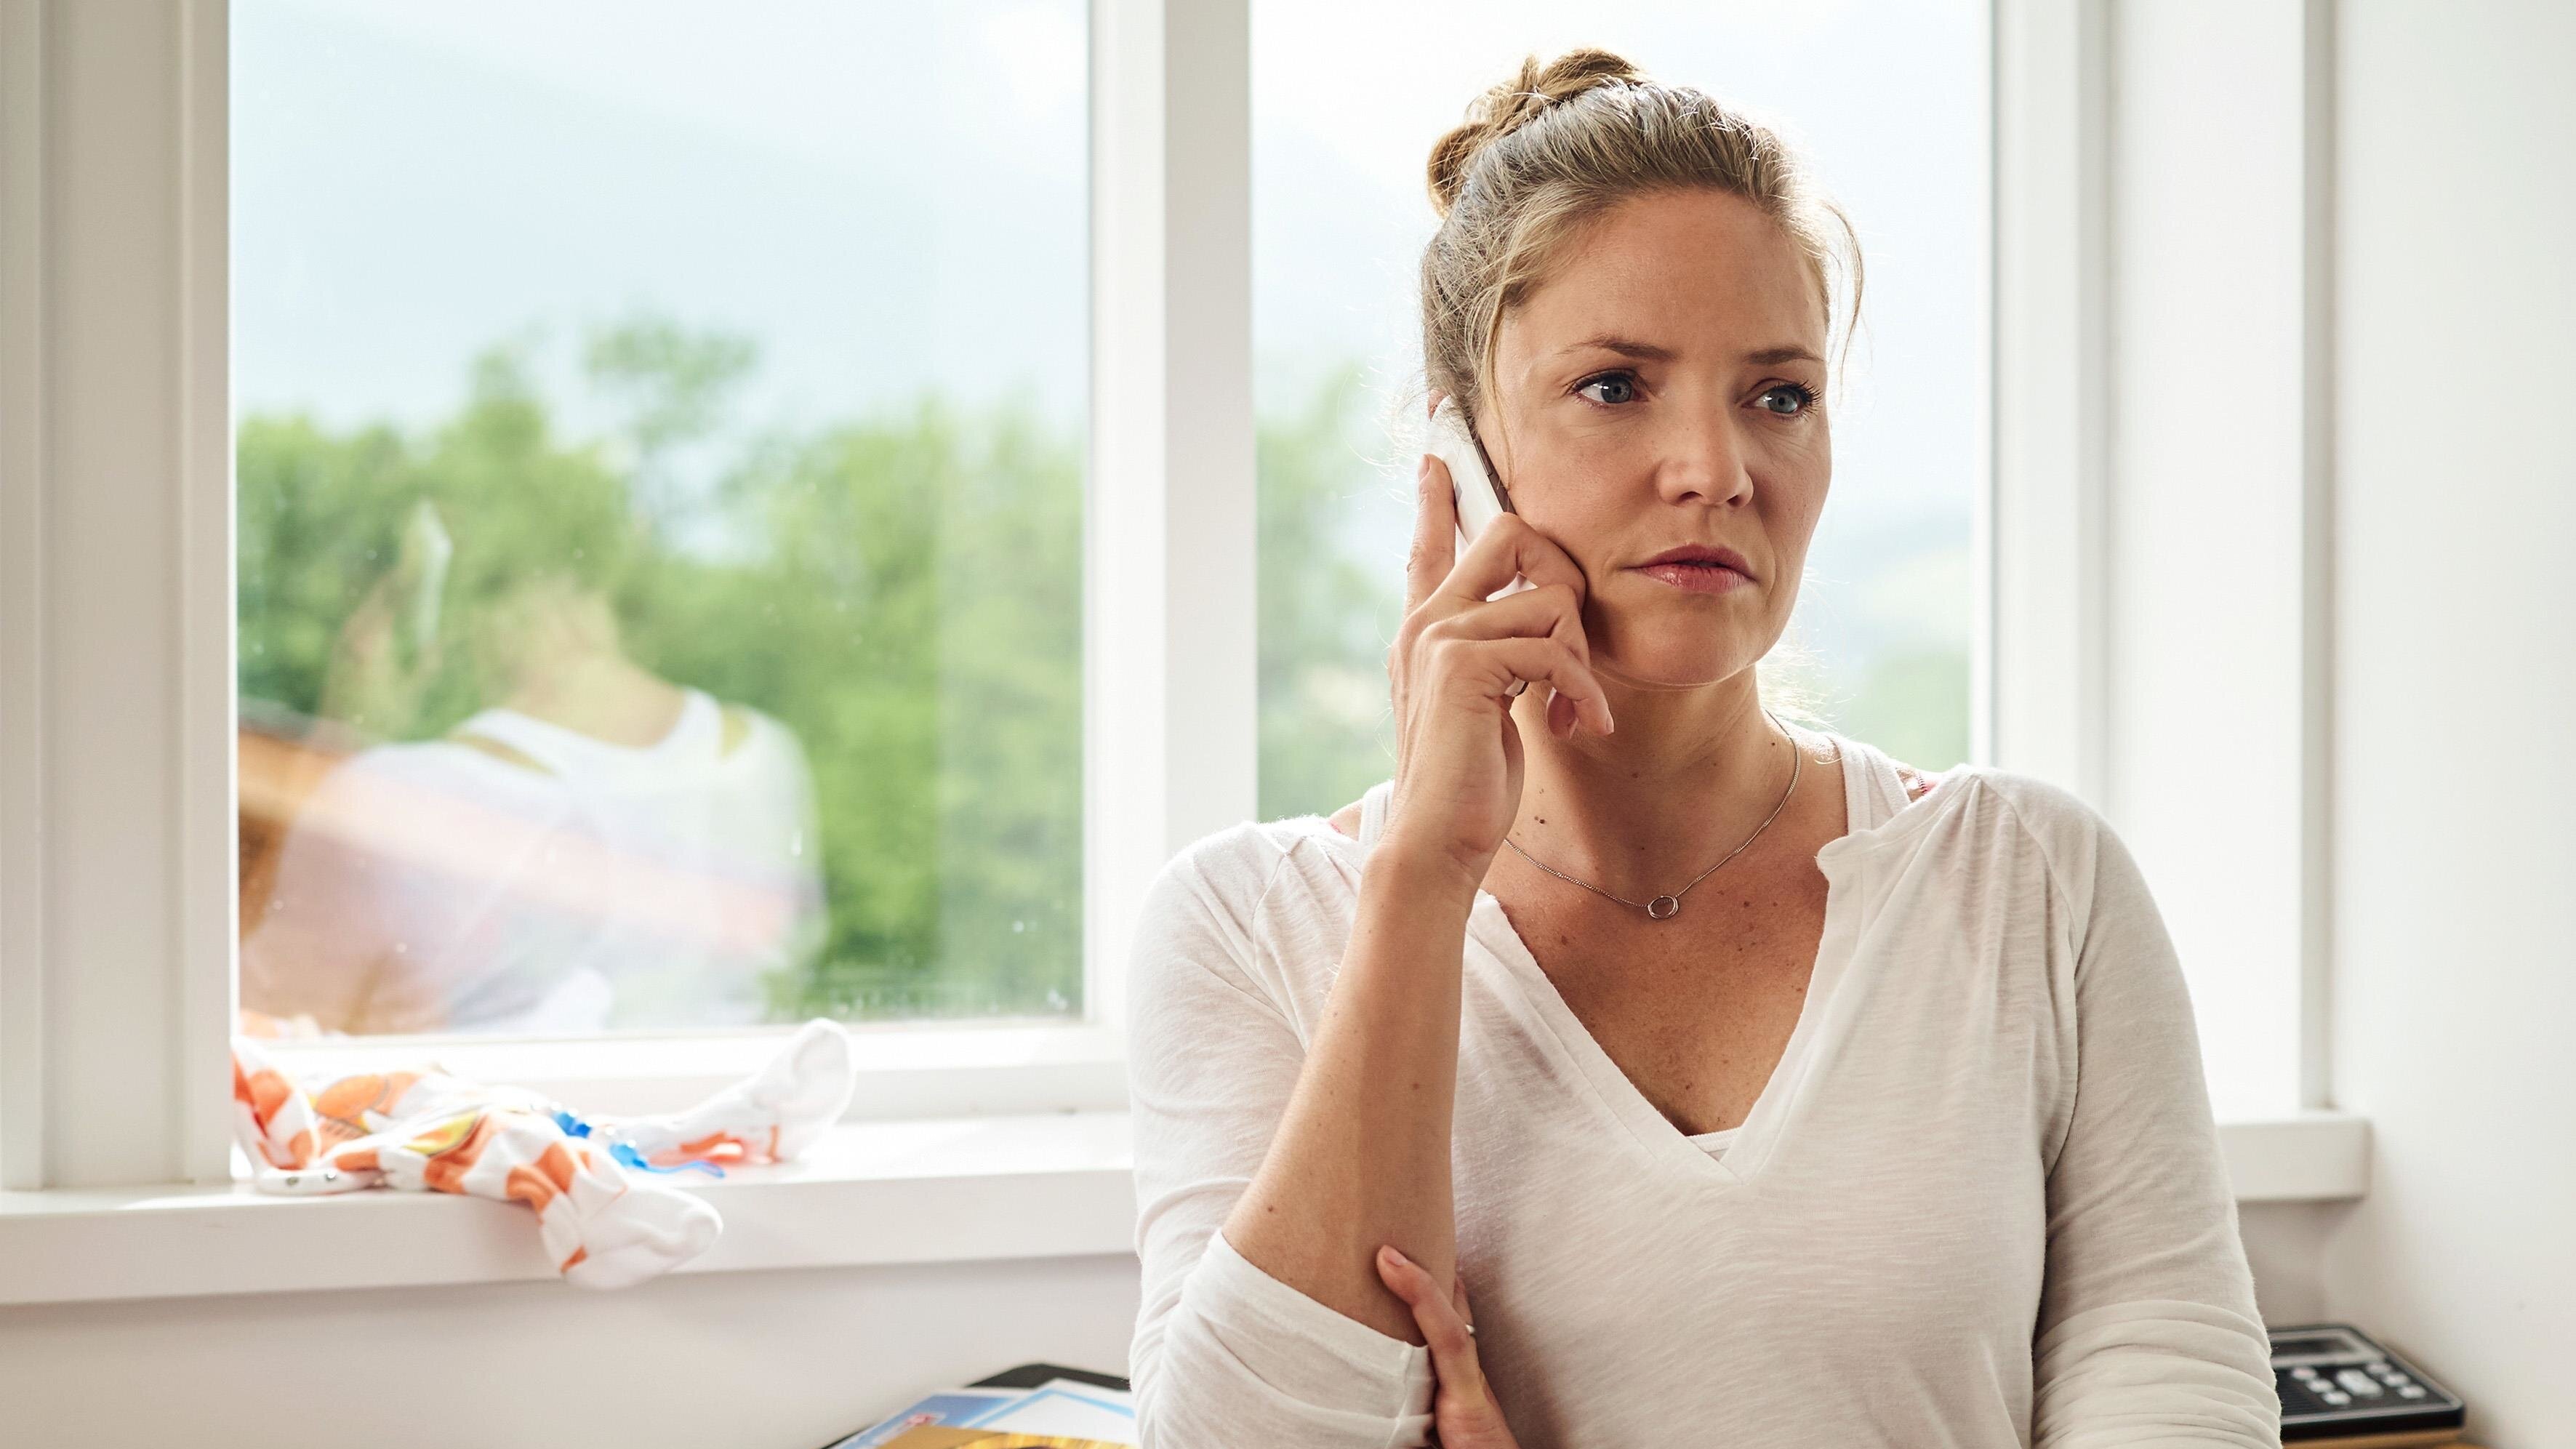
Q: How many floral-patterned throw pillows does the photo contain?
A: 0